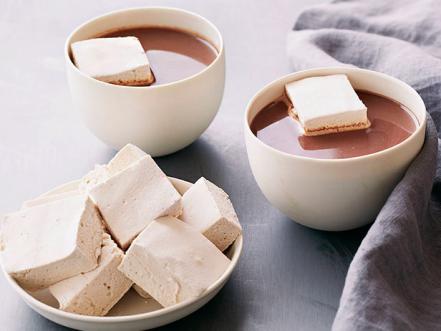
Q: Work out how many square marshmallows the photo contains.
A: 8